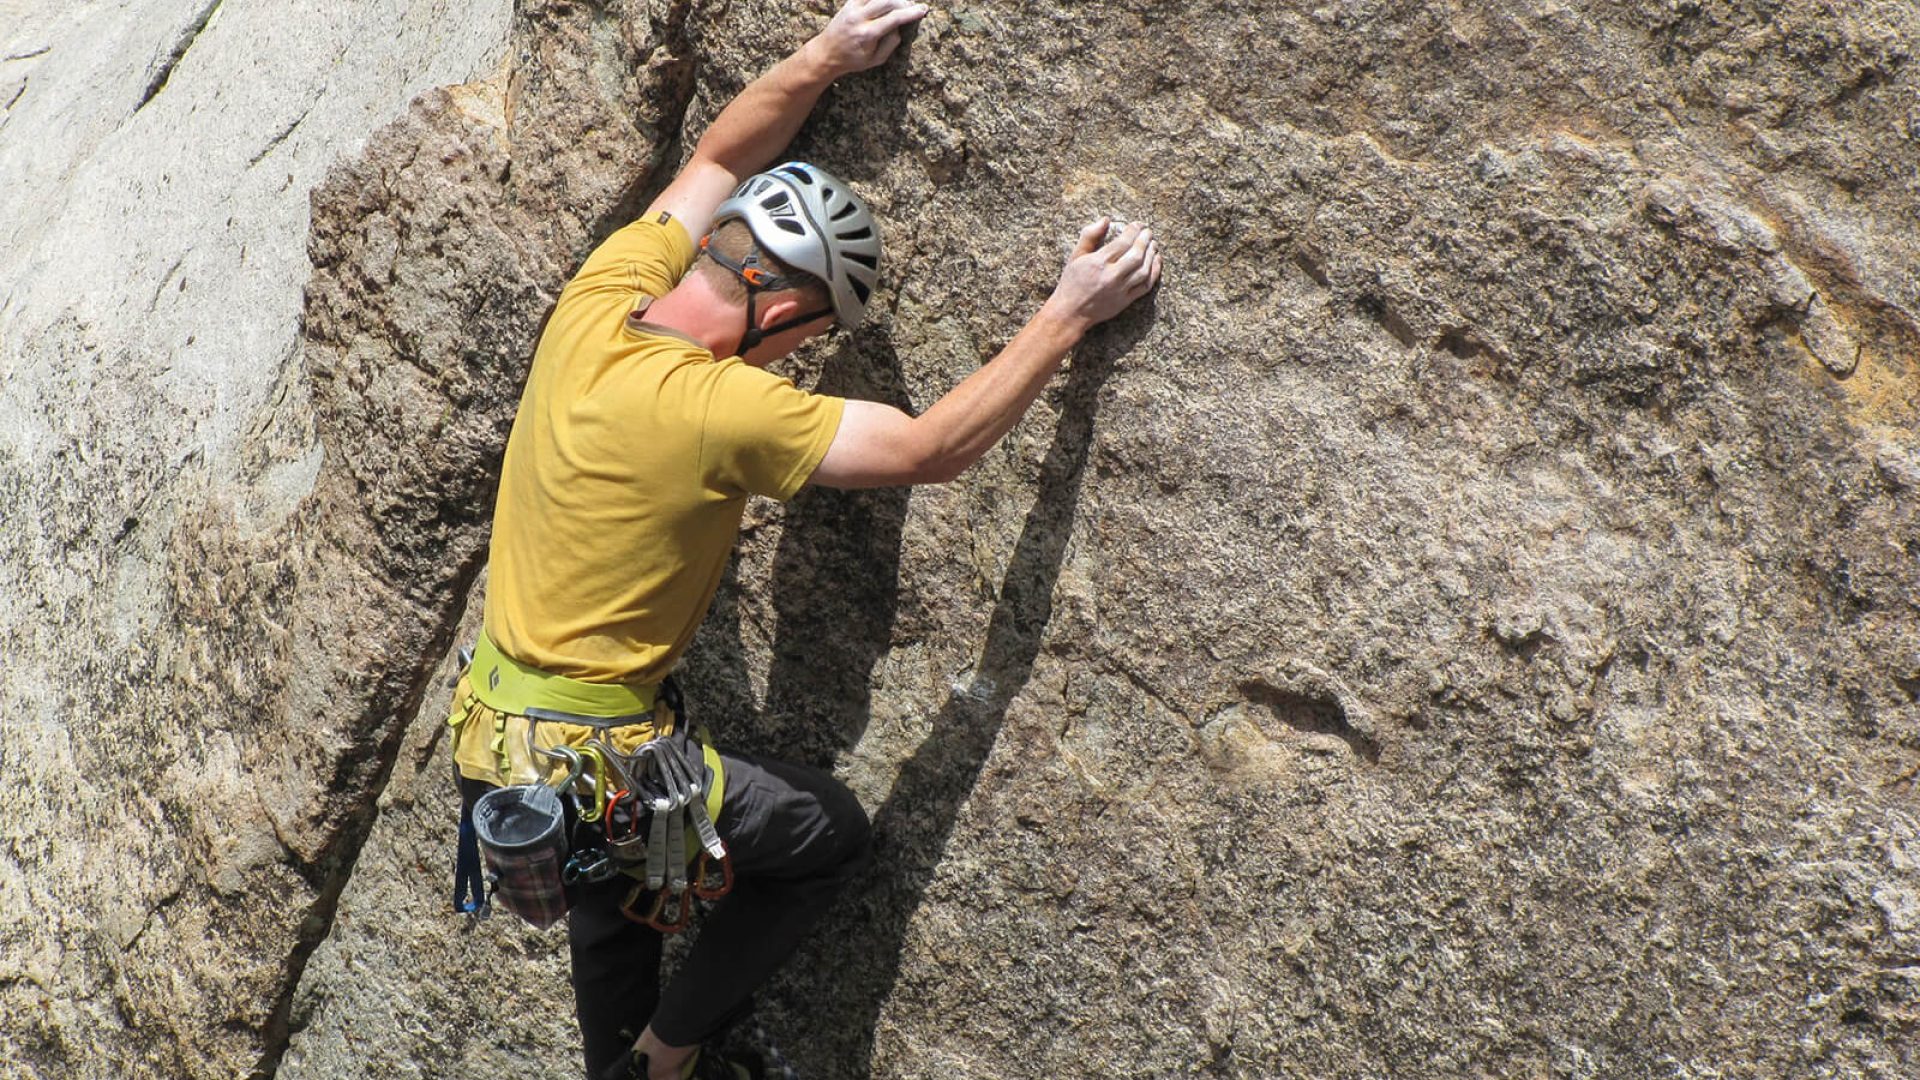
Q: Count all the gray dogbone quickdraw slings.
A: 3